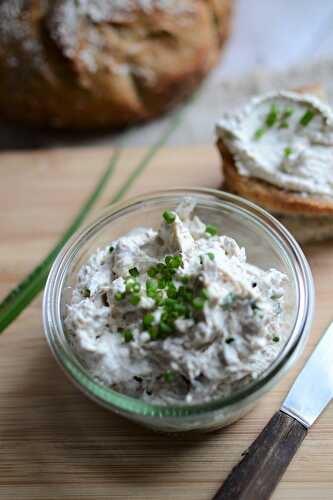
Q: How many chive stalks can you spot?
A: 2